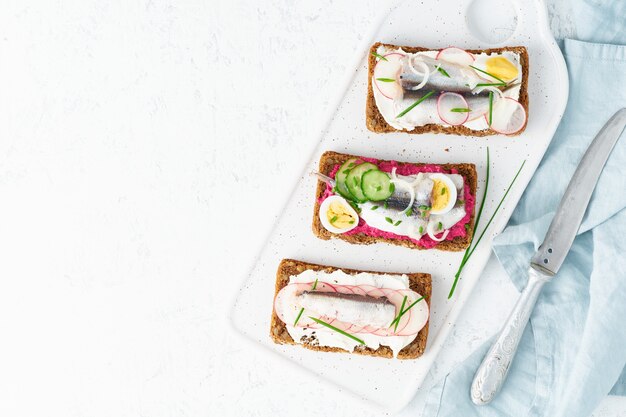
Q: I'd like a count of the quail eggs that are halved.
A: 2